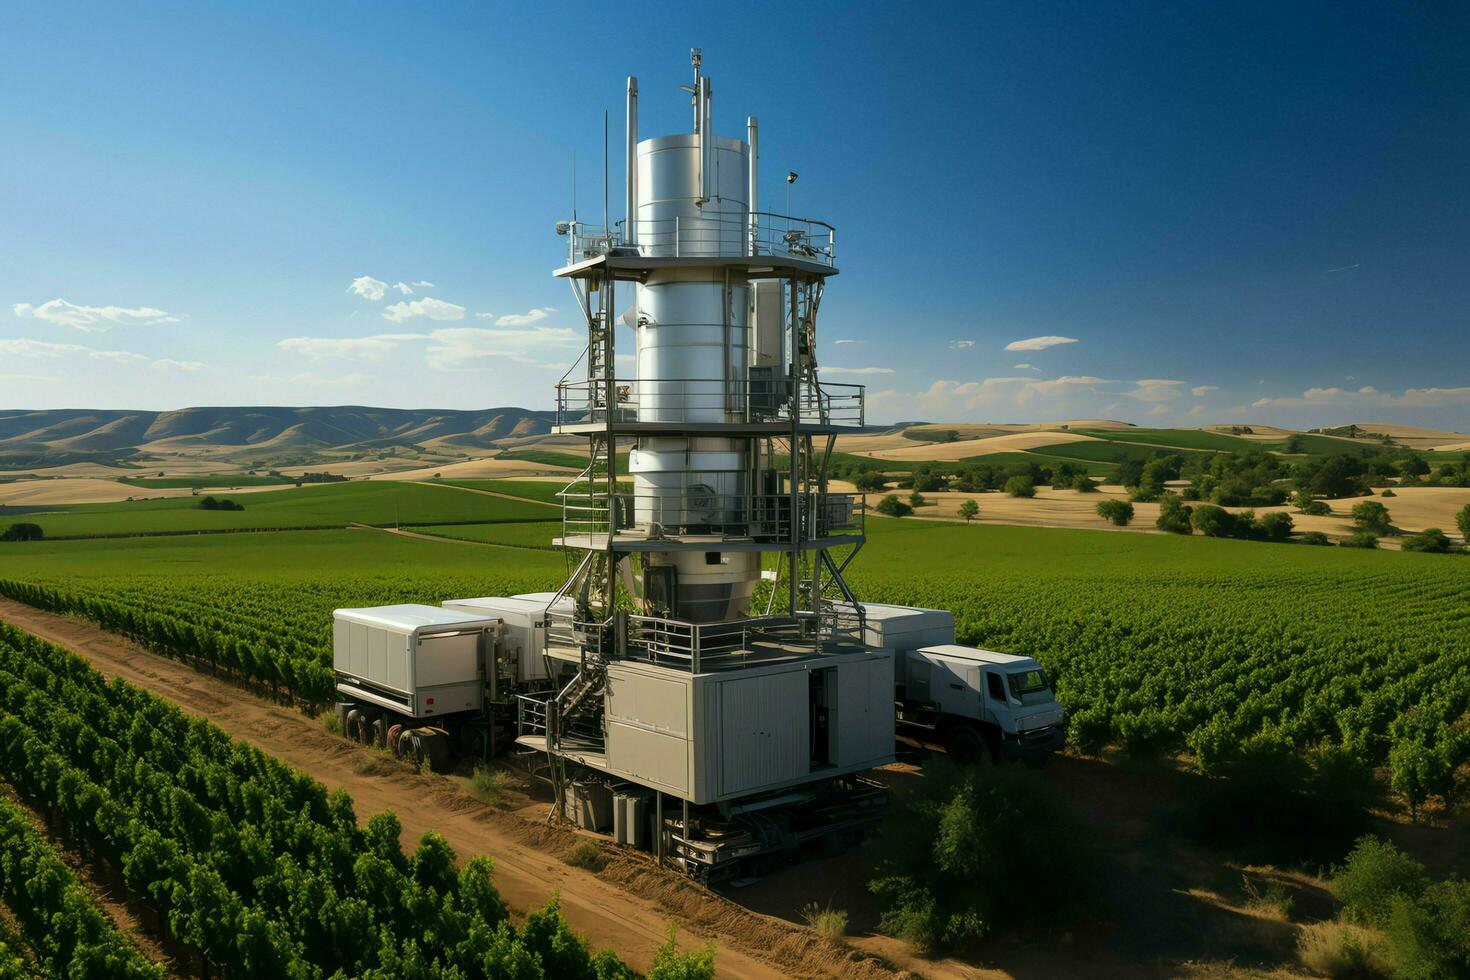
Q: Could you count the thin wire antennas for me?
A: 2